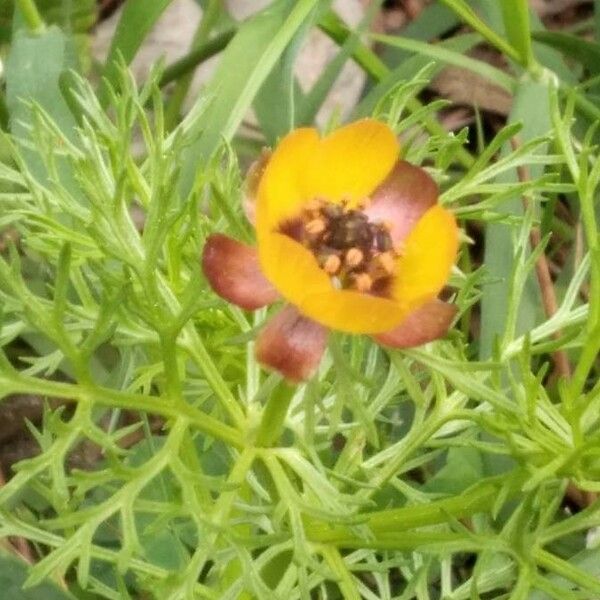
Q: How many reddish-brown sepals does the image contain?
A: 5